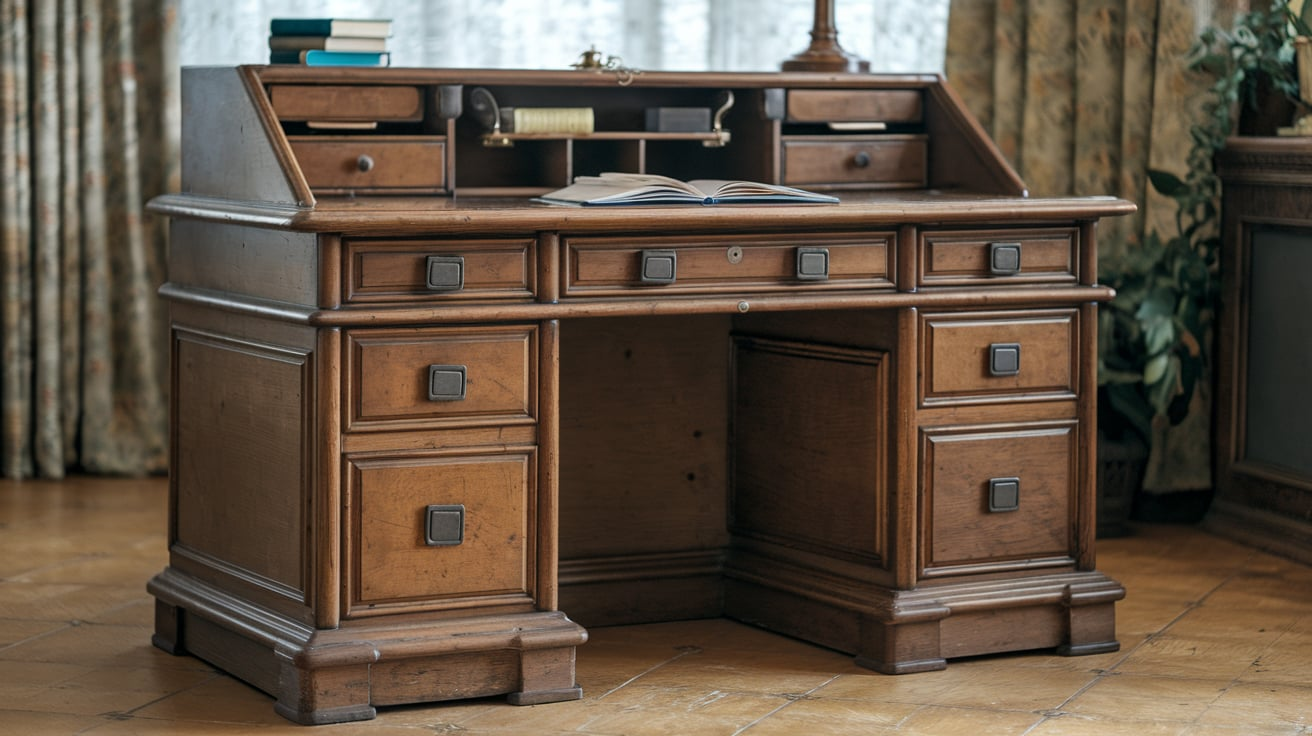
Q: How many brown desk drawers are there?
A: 11